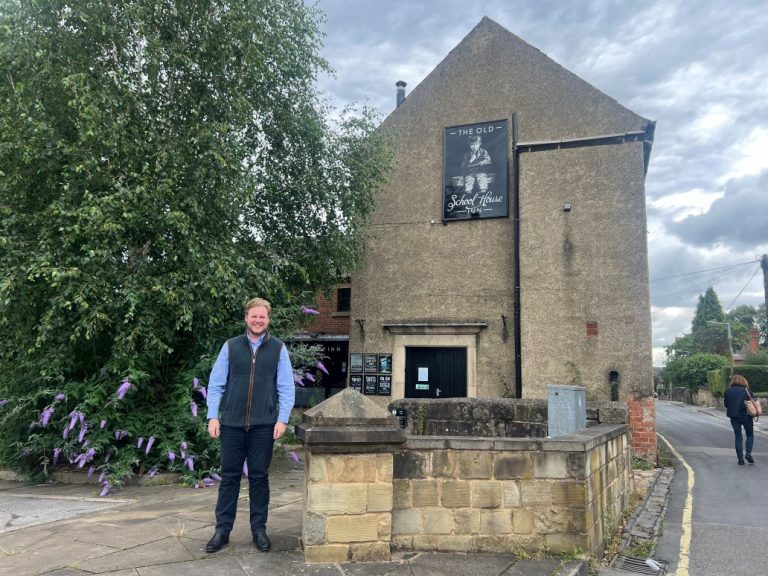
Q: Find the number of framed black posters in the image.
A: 6